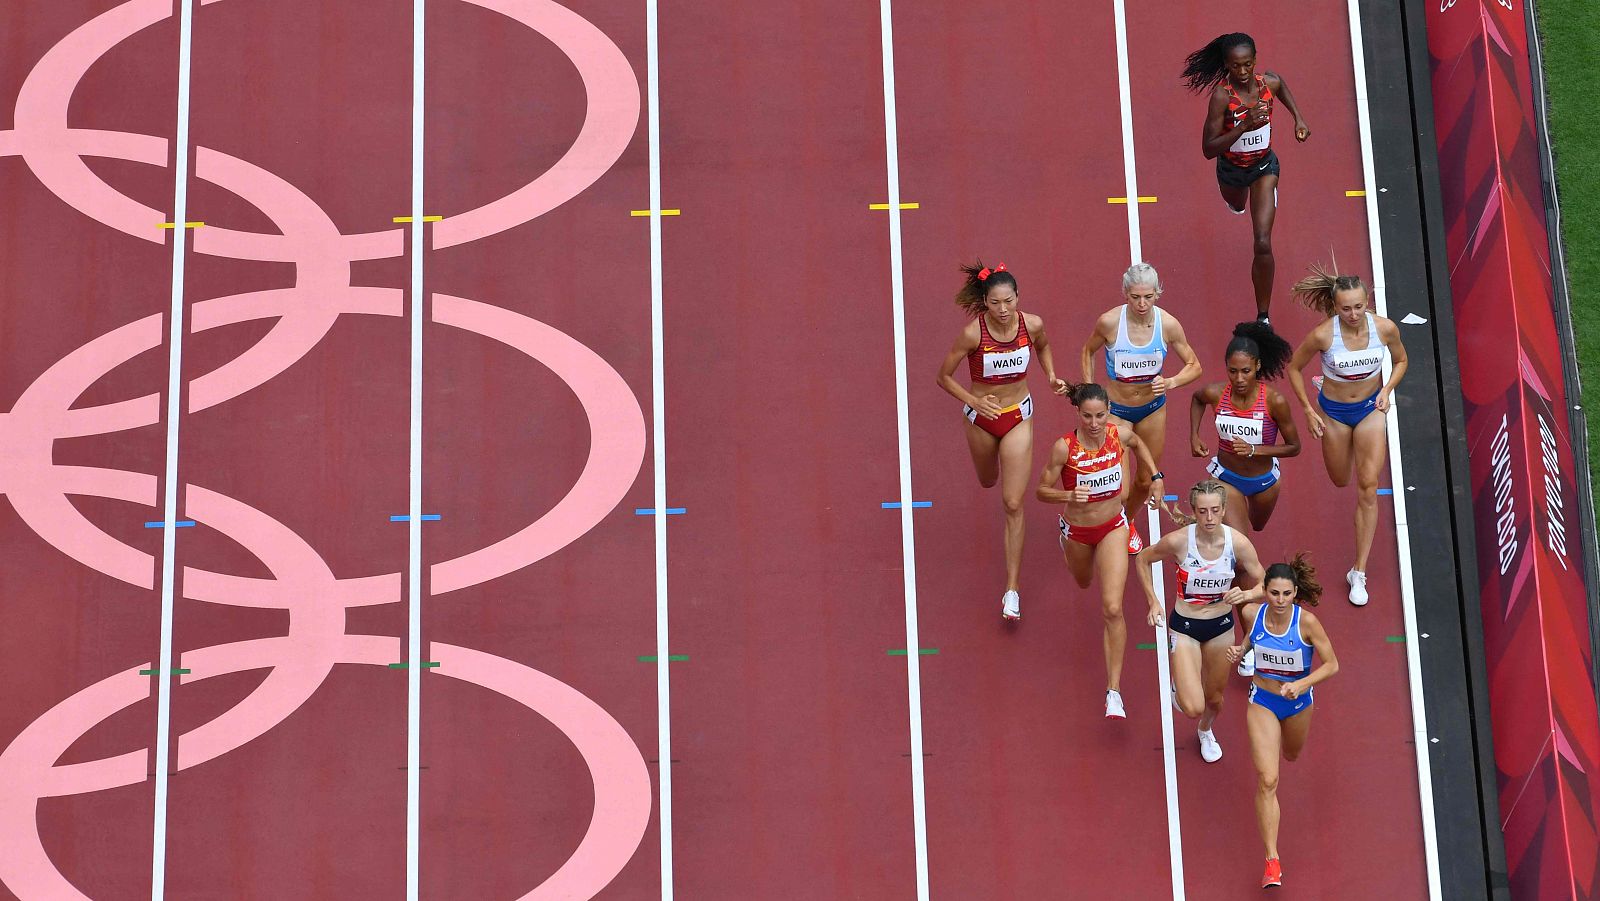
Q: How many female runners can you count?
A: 8